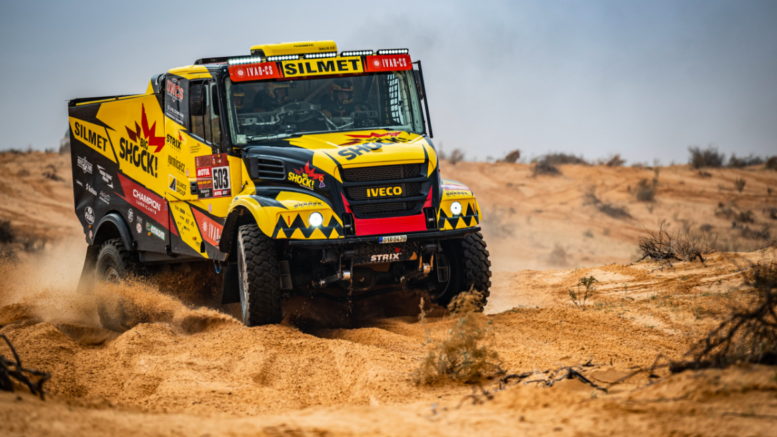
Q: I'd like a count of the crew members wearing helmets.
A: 3